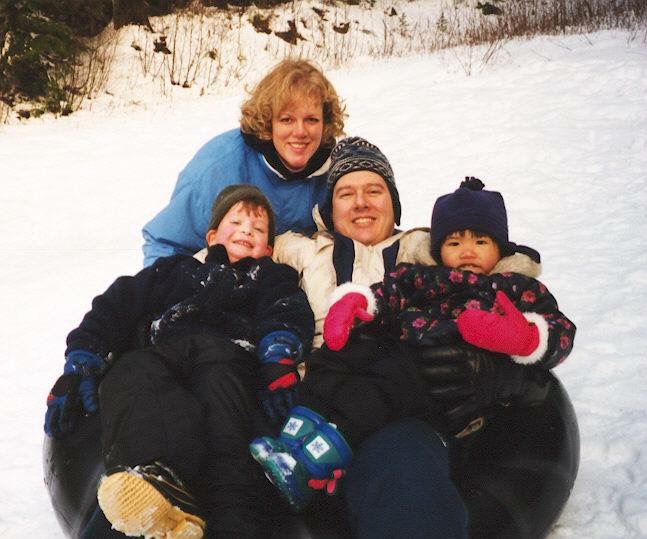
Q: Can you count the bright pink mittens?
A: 2